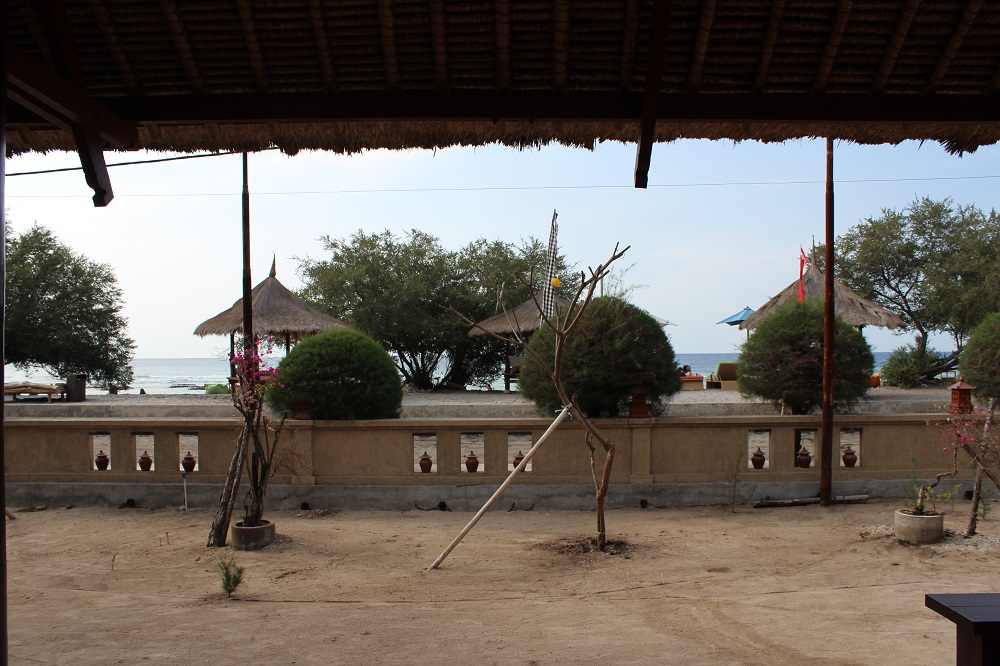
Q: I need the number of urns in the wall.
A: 9